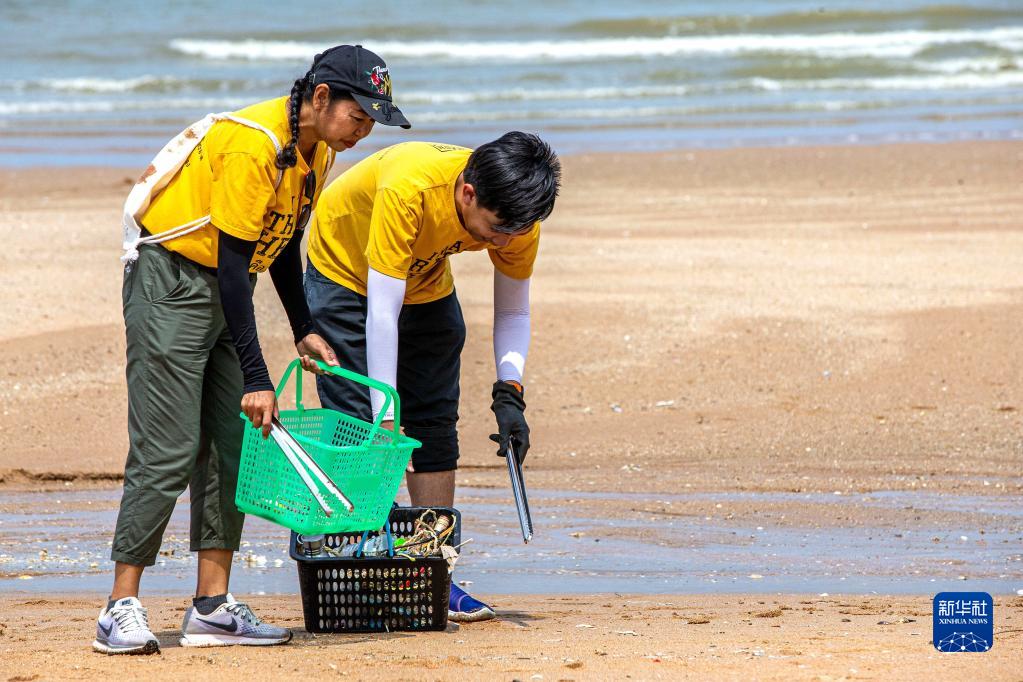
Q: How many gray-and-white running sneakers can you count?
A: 2